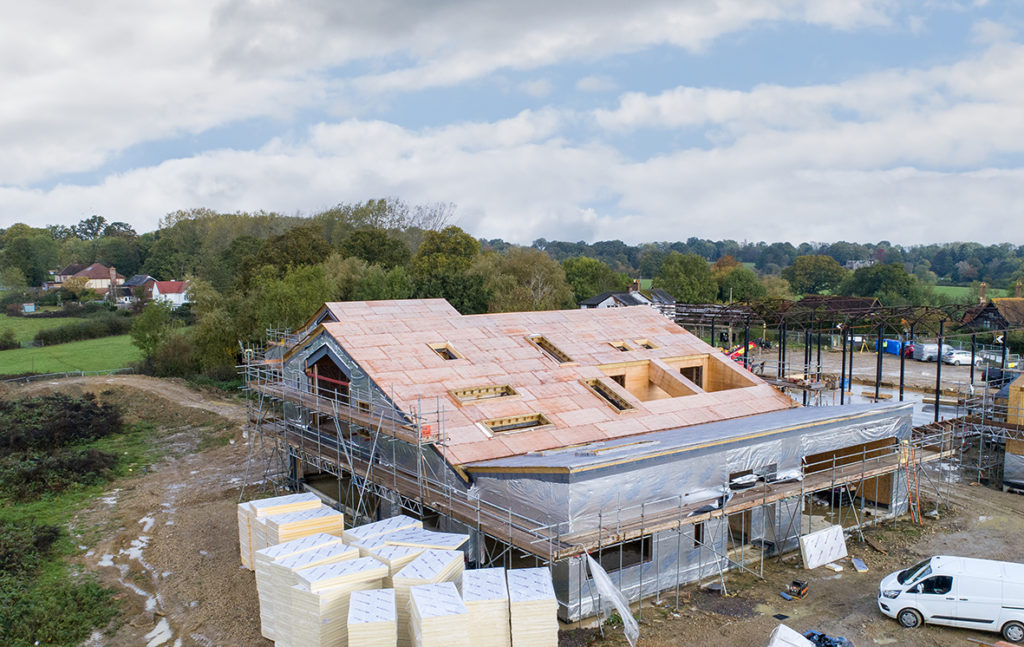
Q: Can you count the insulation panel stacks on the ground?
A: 14